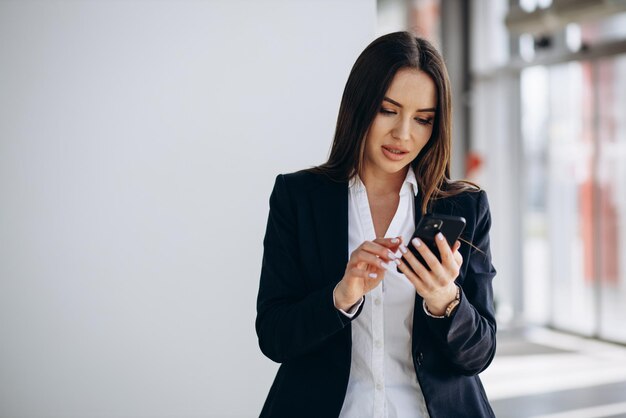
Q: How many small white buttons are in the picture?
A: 3